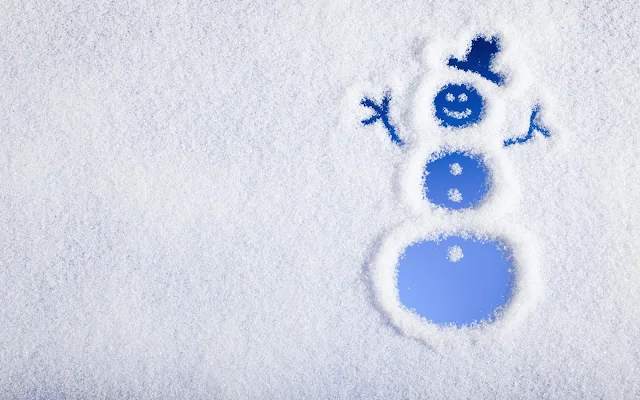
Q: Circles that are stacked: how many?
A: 3